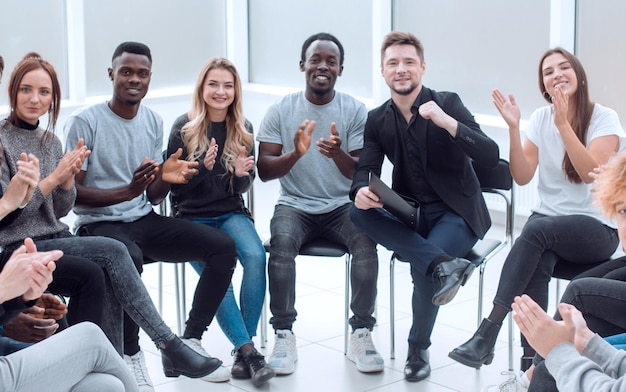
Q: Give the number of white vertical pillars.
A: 4